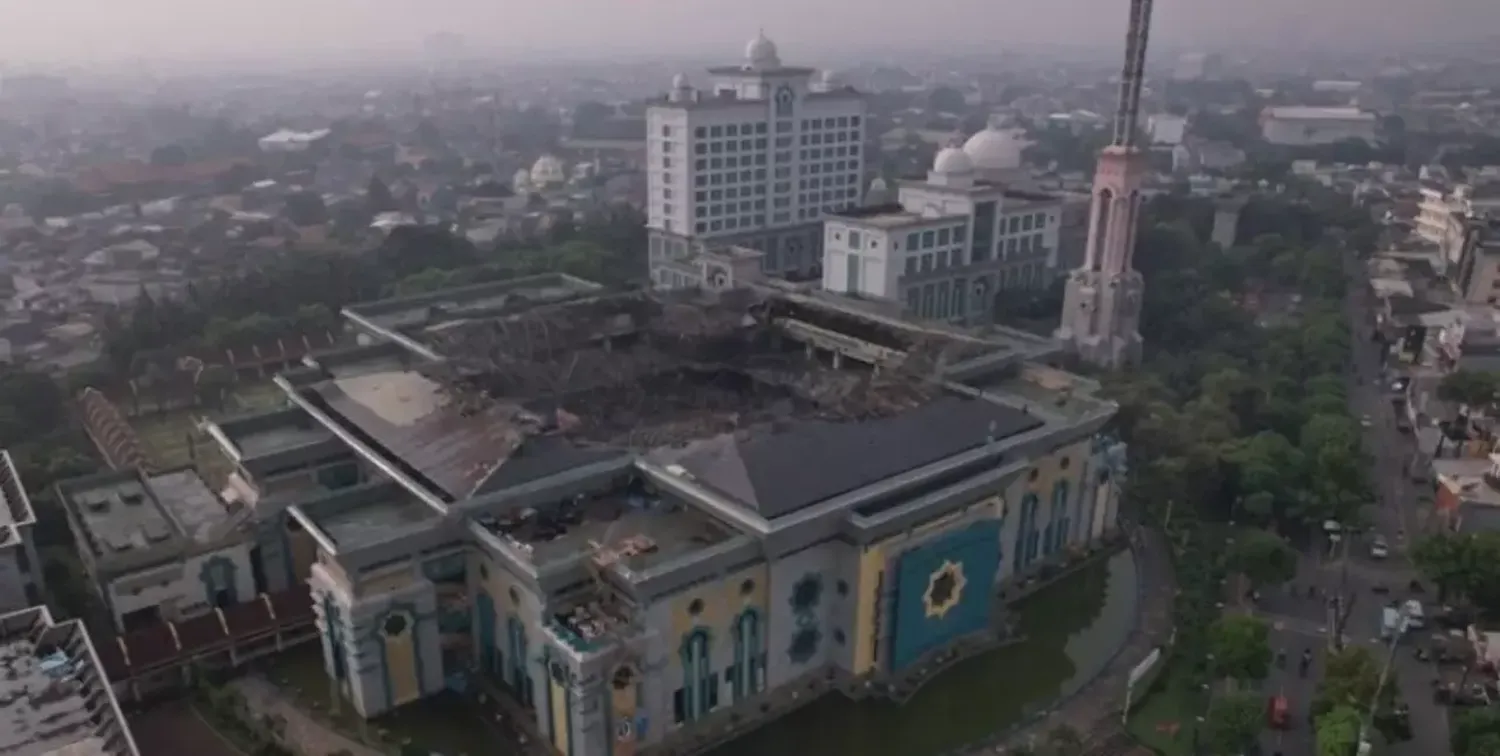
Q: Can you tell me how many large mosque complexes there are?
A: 1